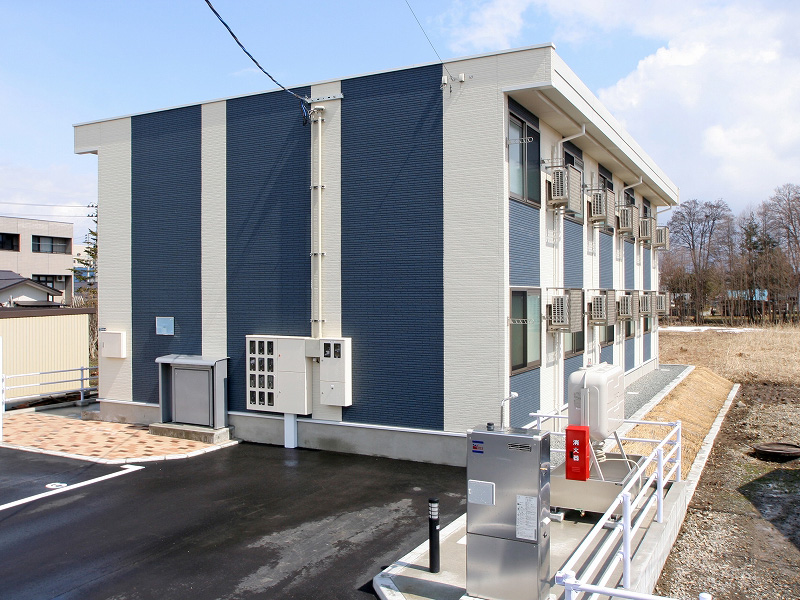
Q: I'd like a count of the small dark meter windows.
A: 14